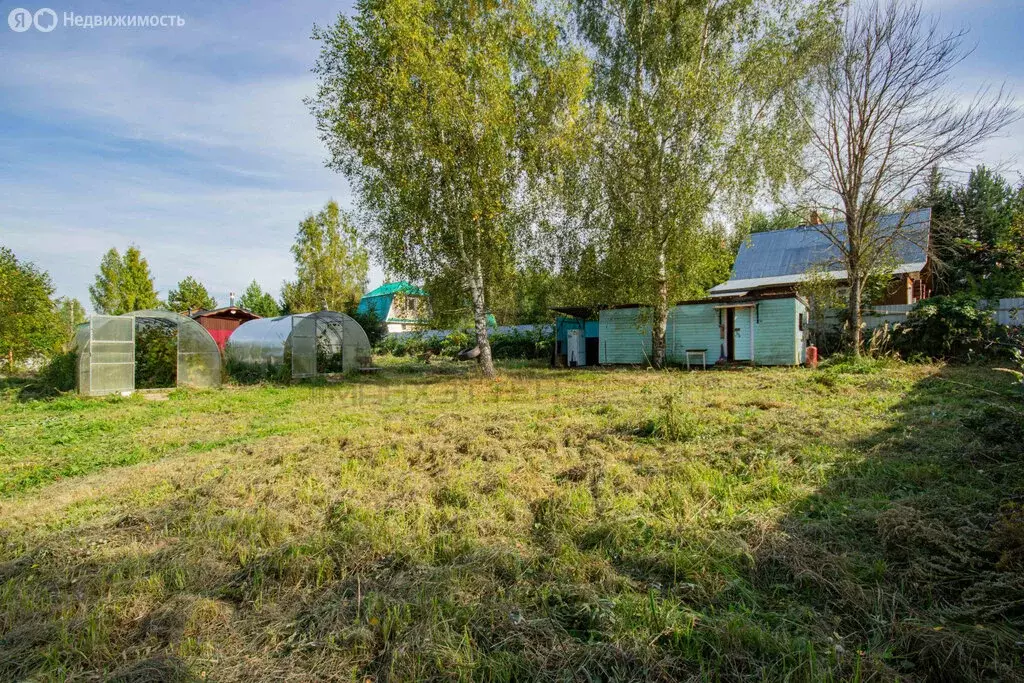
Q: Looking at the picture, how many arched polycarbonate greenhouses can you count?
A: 2